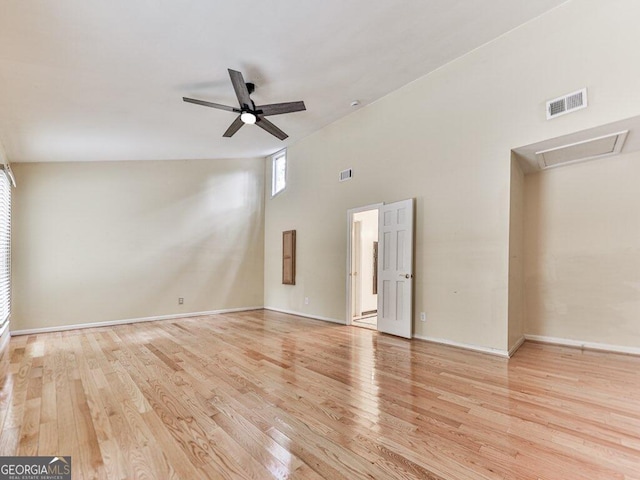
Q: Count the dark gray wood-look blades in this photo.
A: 5